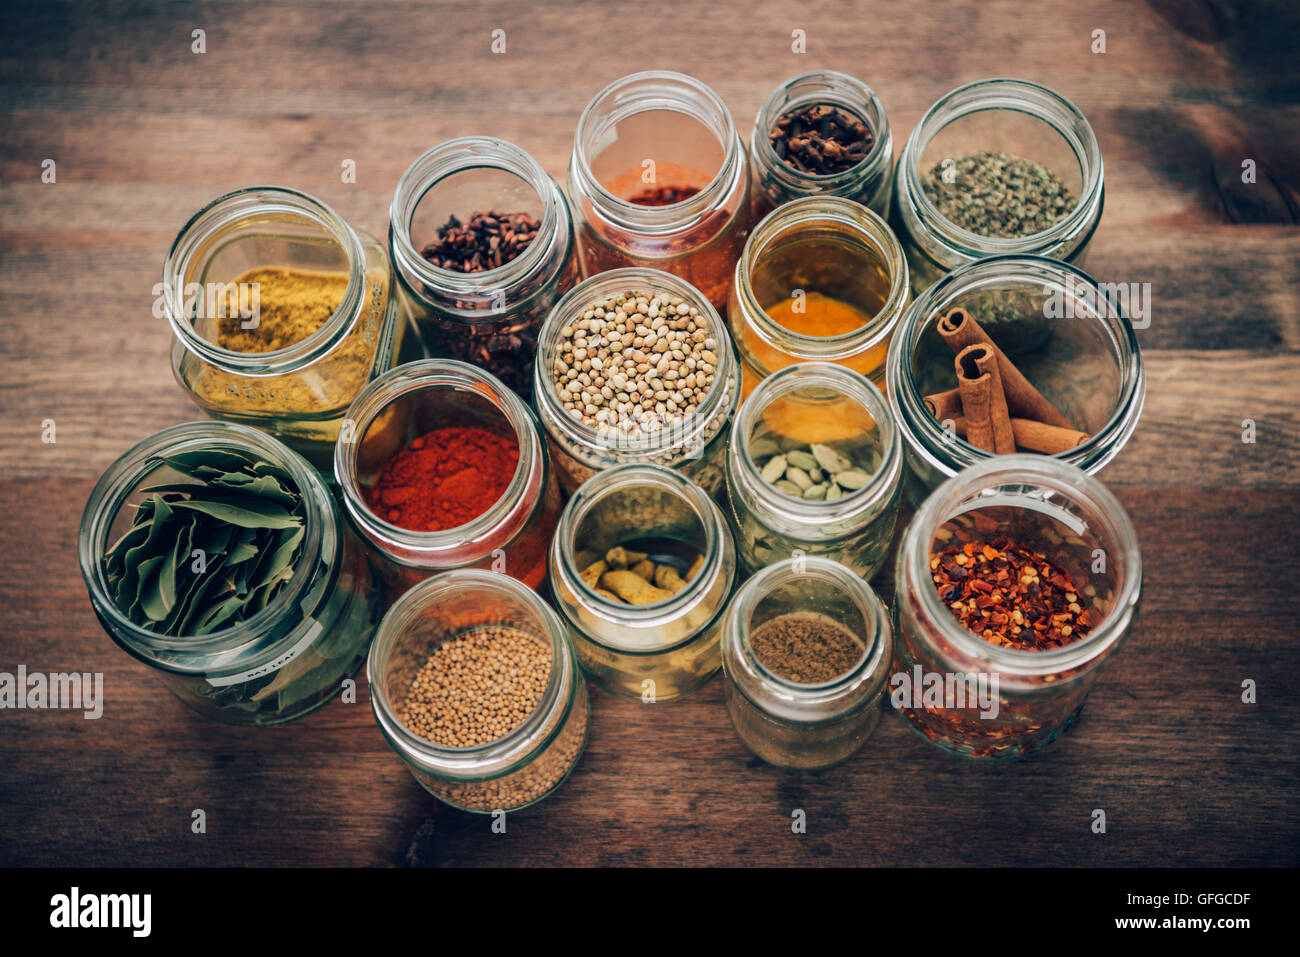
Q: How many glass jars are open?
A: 15